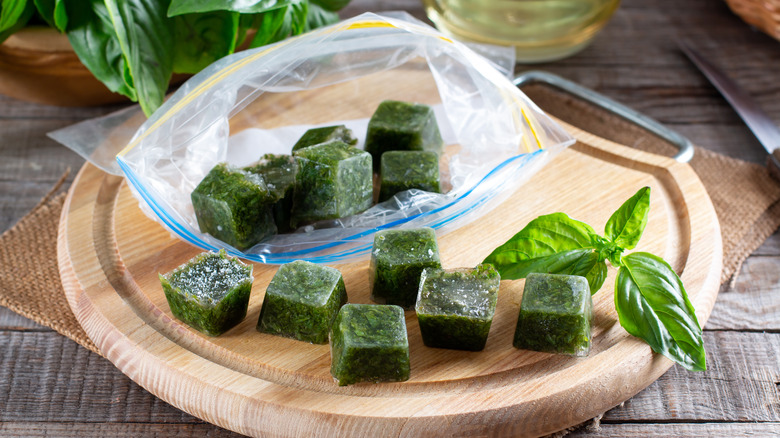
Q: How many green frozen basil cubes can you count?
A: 12